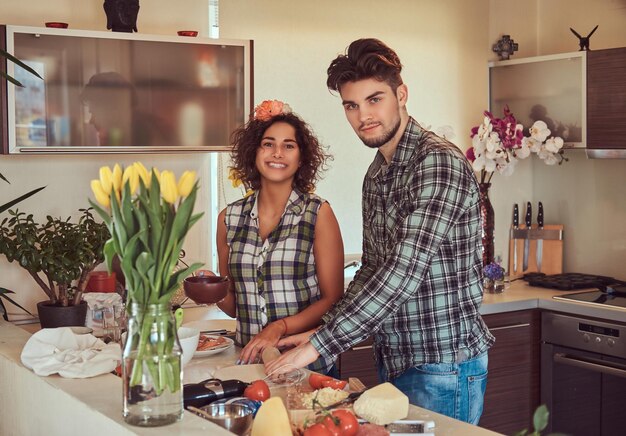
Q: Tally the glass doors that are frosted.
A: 2